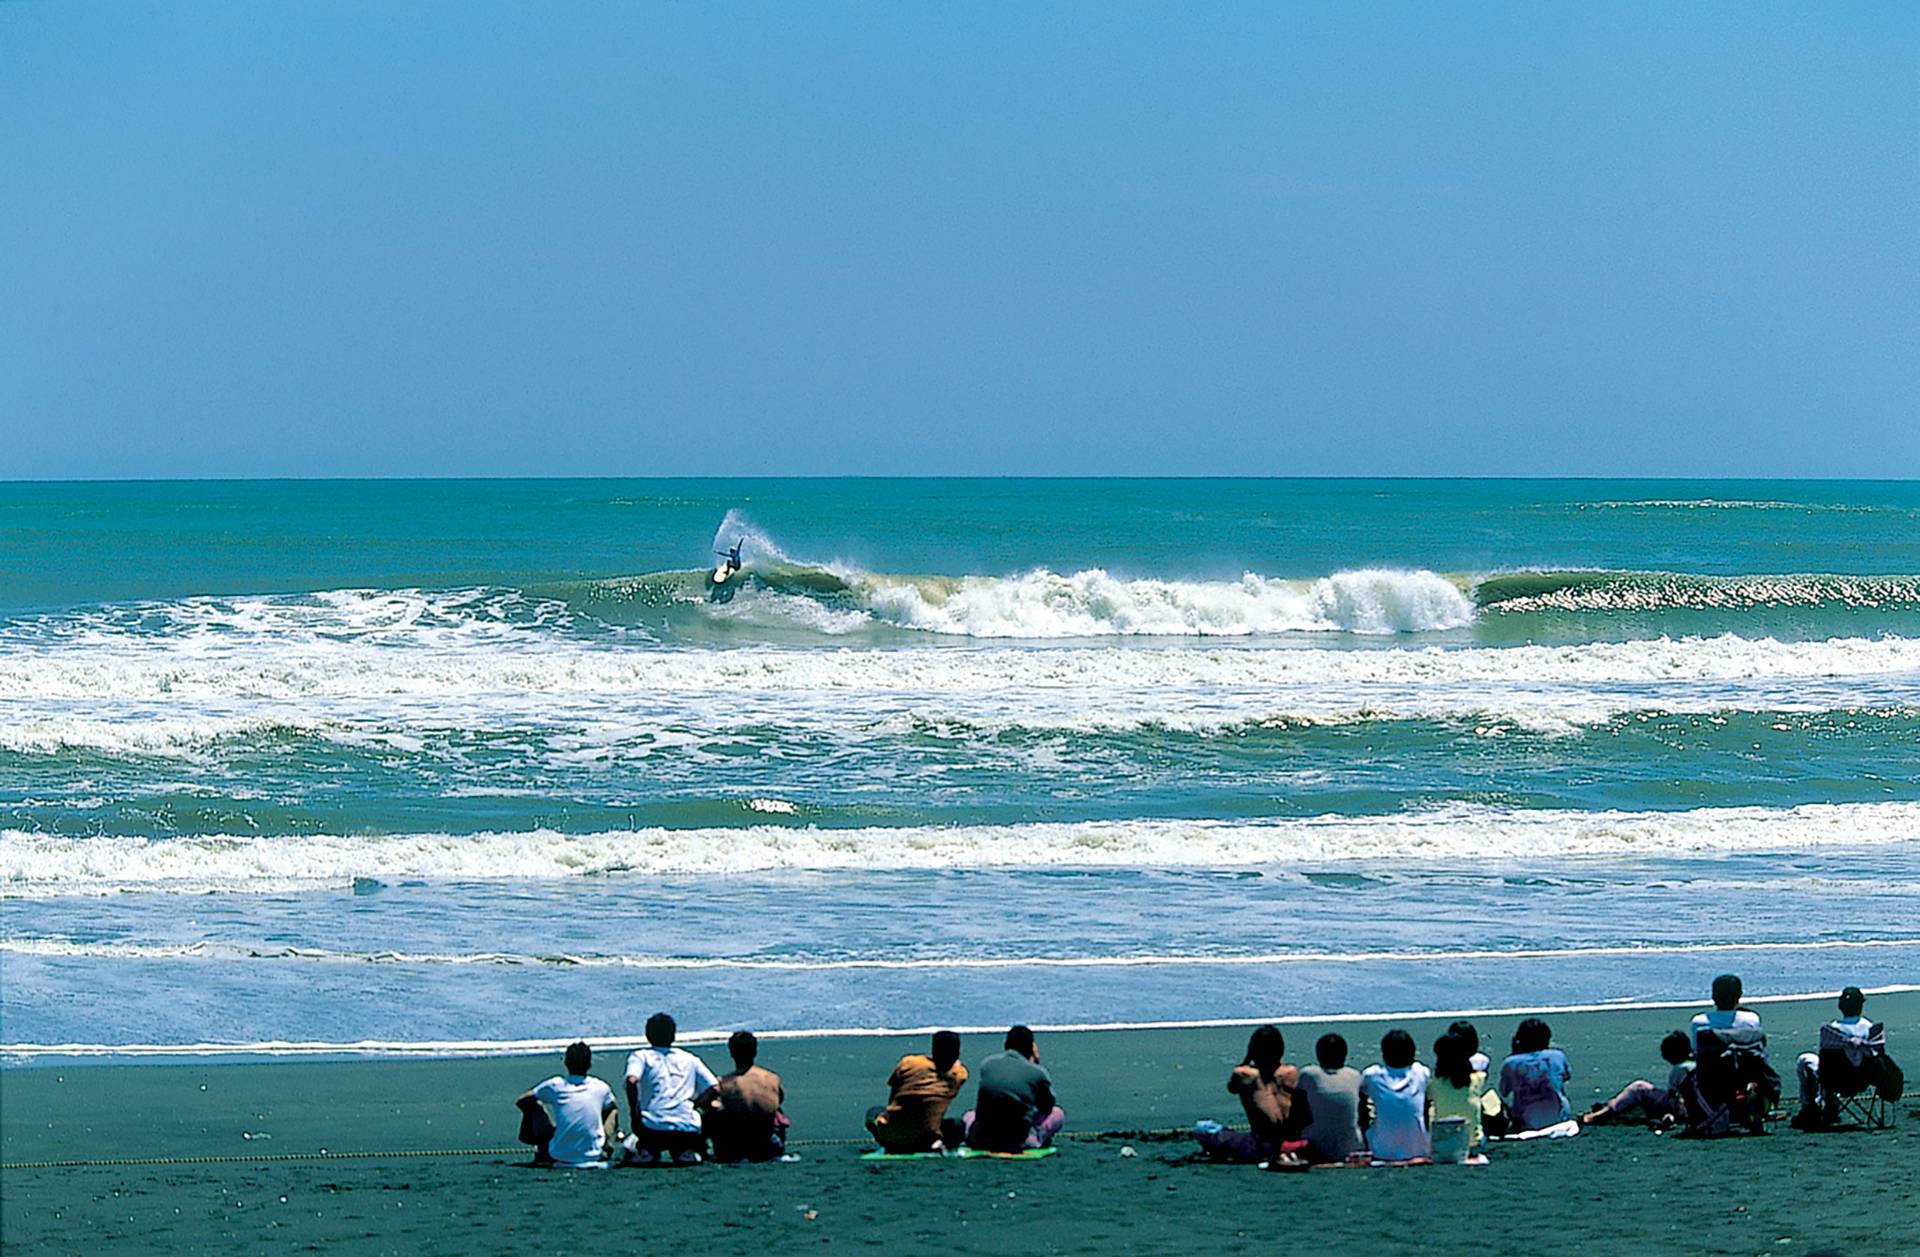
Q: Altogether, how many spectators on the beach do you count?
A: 14